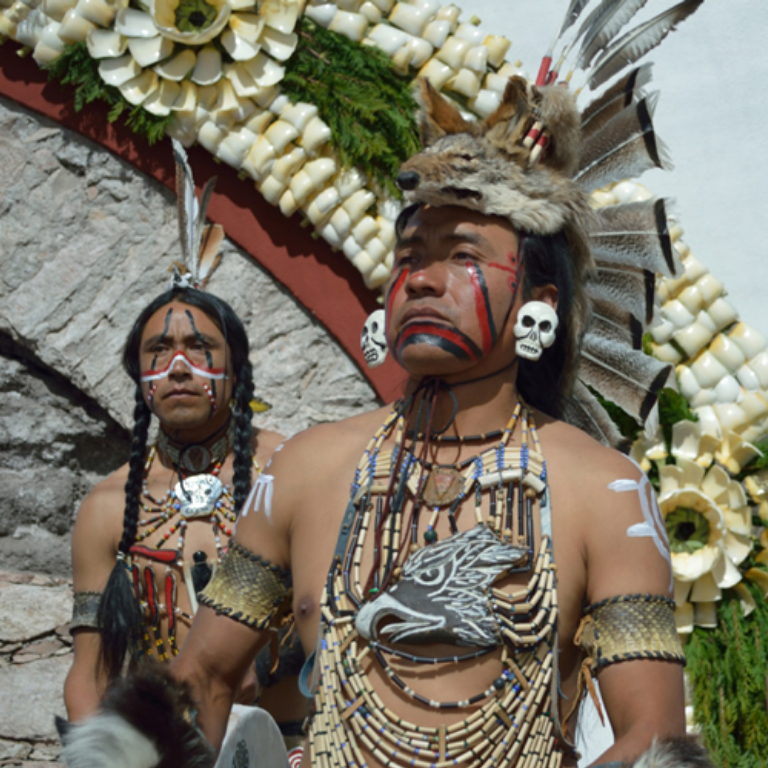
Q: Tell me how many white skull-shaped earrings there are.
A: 2